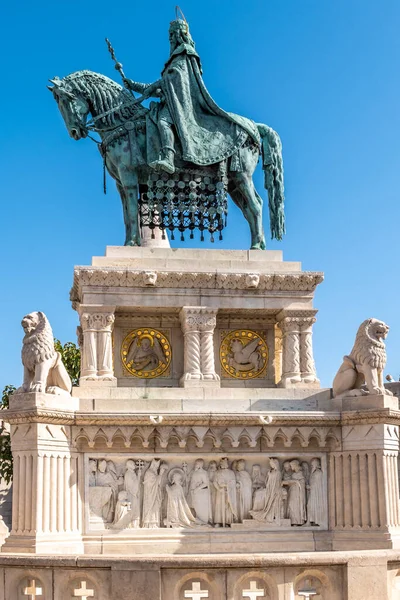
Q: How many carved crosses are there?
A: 5